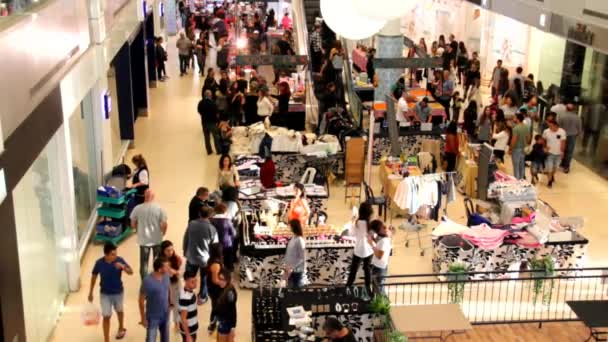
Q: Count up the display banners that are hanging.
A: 2